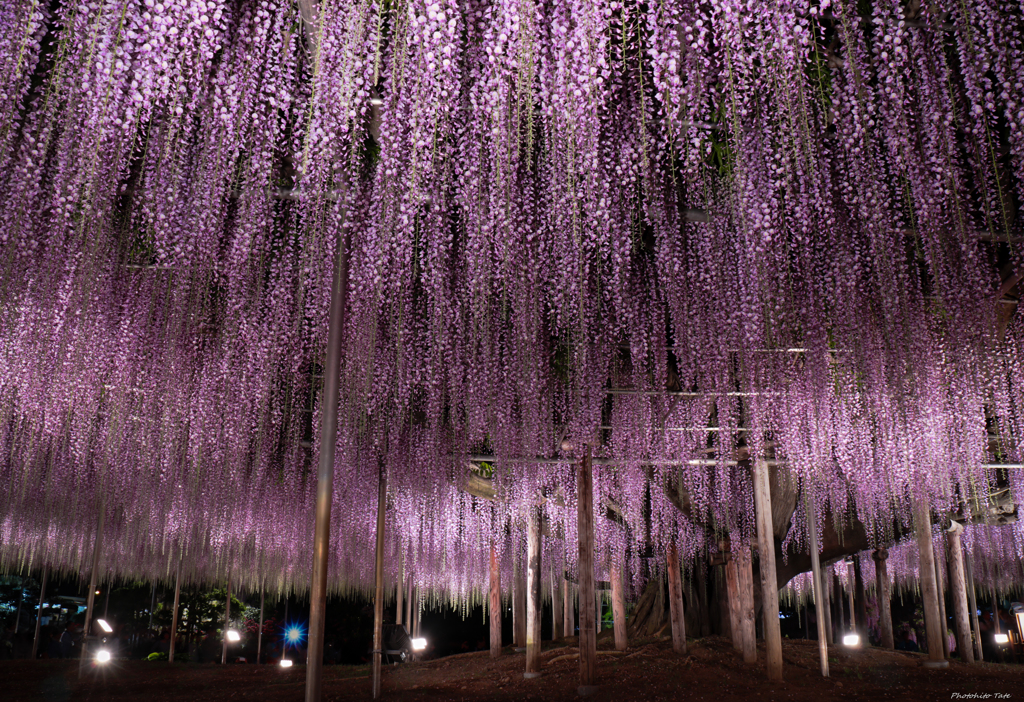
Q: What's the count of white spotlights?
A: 7